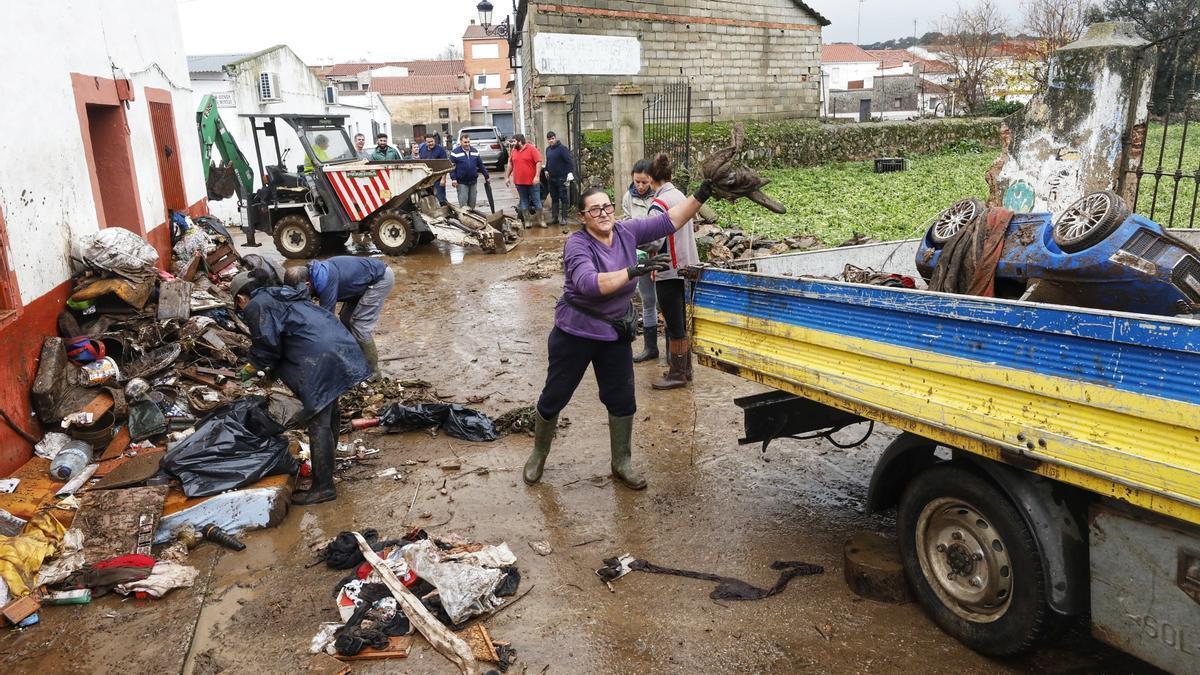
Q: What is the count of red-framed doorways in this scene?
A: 2